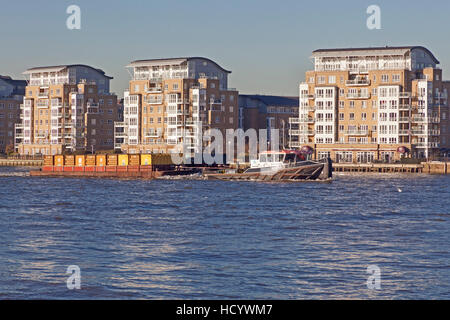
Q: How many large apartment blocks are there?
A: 3